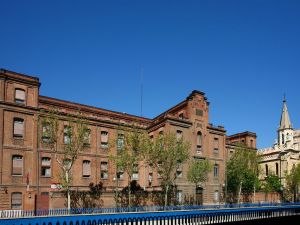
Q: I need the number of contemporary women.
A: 0